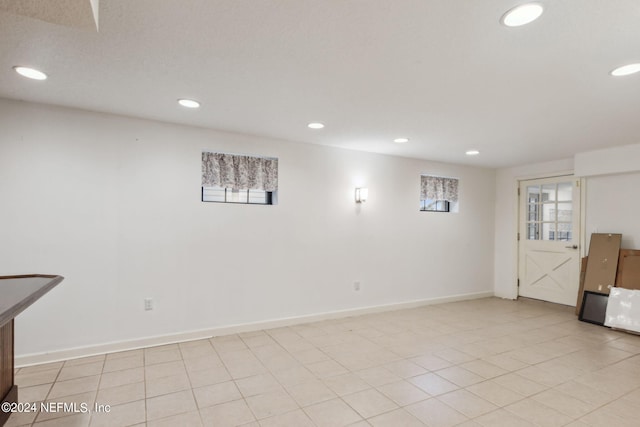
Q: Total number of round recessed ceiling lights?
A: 7